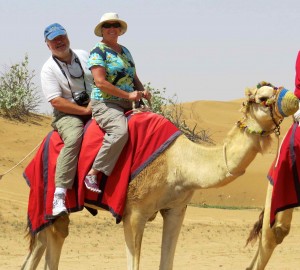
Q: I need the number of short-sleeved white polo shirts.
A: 1